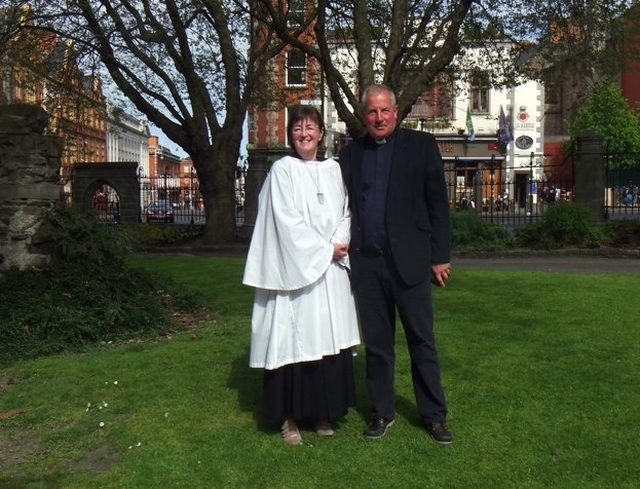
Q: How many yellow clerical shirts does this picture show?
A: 0